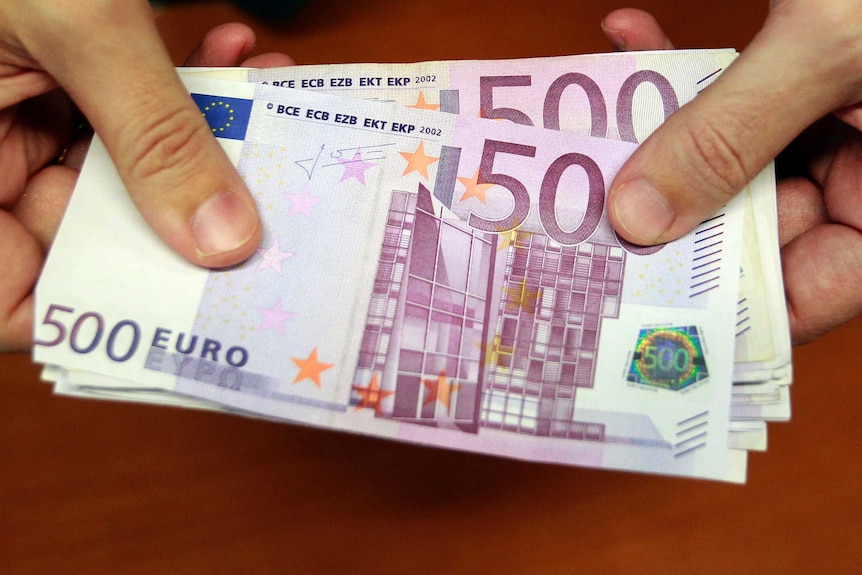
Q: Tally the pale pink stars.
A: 4